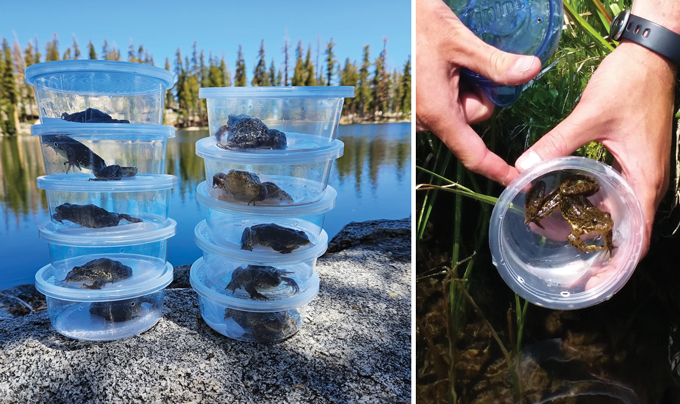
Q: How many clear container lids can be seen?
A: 10